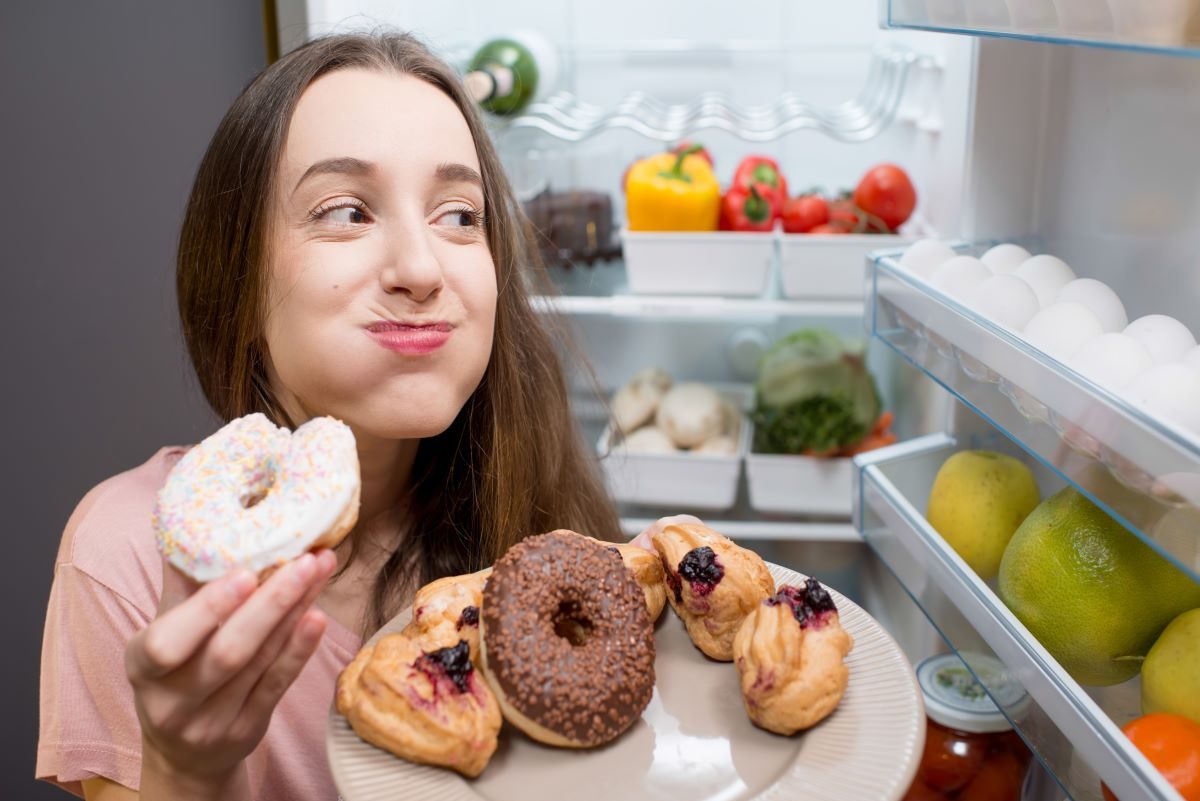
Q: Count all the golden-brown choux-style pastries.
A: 5